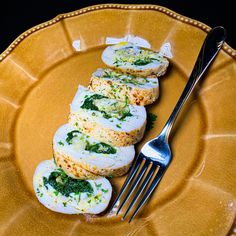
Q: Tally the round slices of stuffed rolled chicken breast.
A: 5